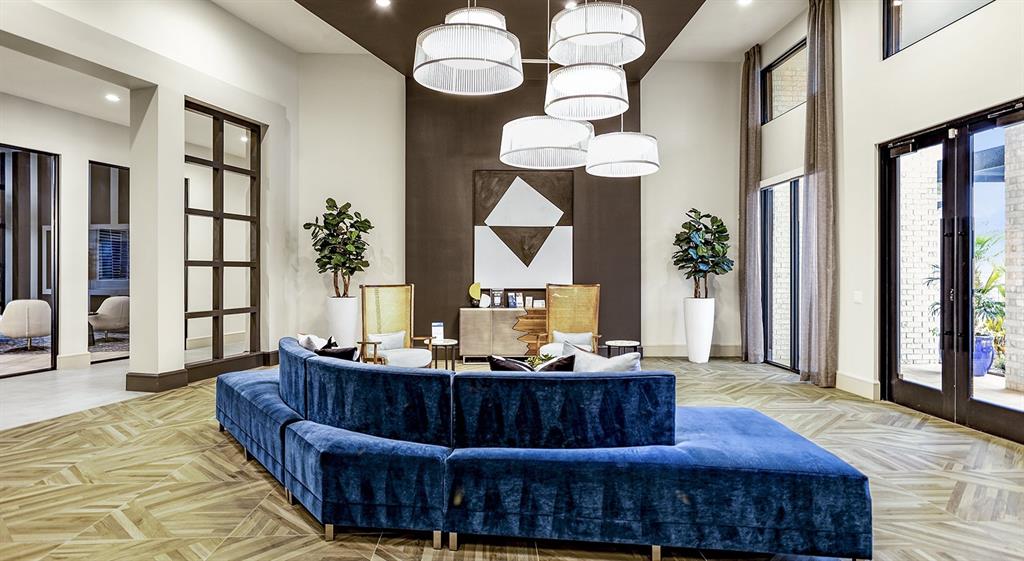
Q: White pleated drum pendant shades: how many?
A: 6